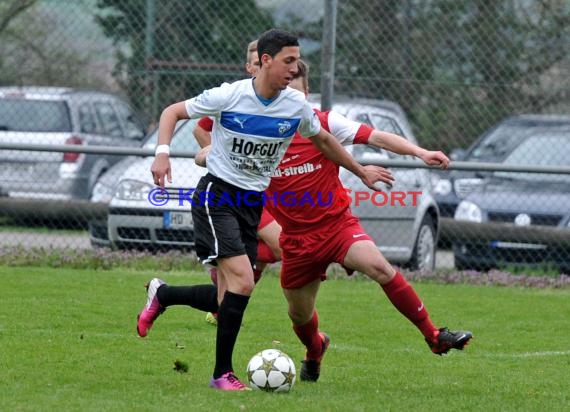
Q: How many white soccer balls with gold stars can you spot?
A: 1